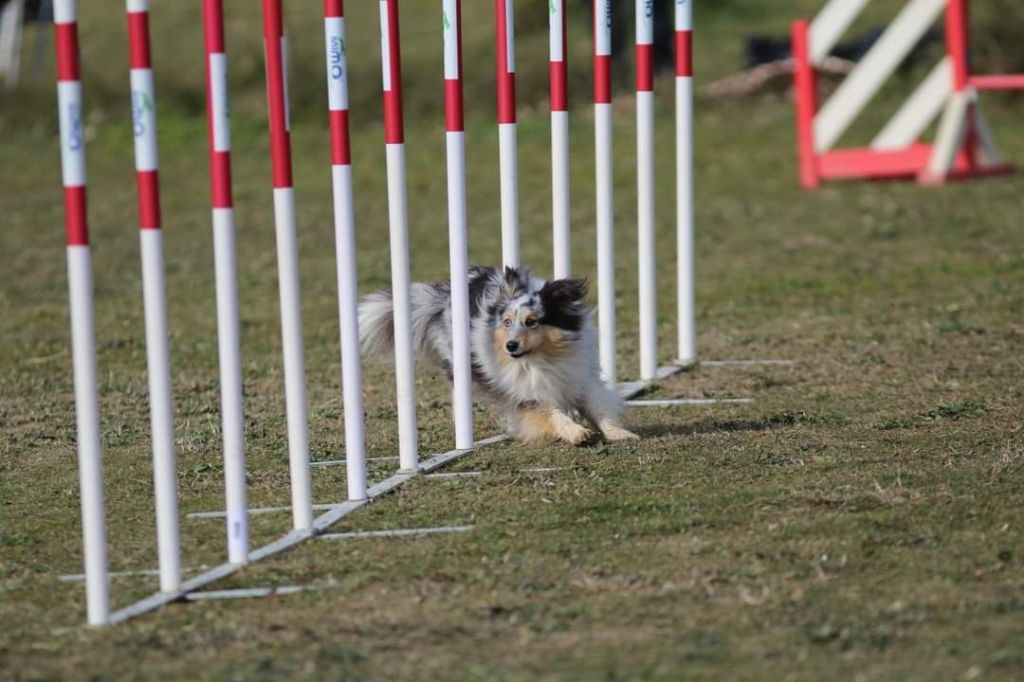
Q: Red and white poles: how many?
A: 12